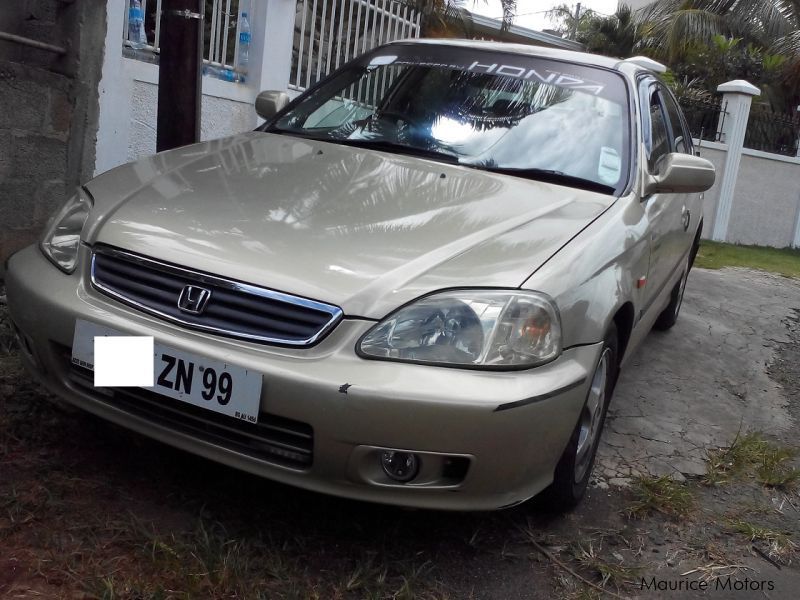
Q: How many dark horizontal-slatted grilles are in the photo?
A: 2